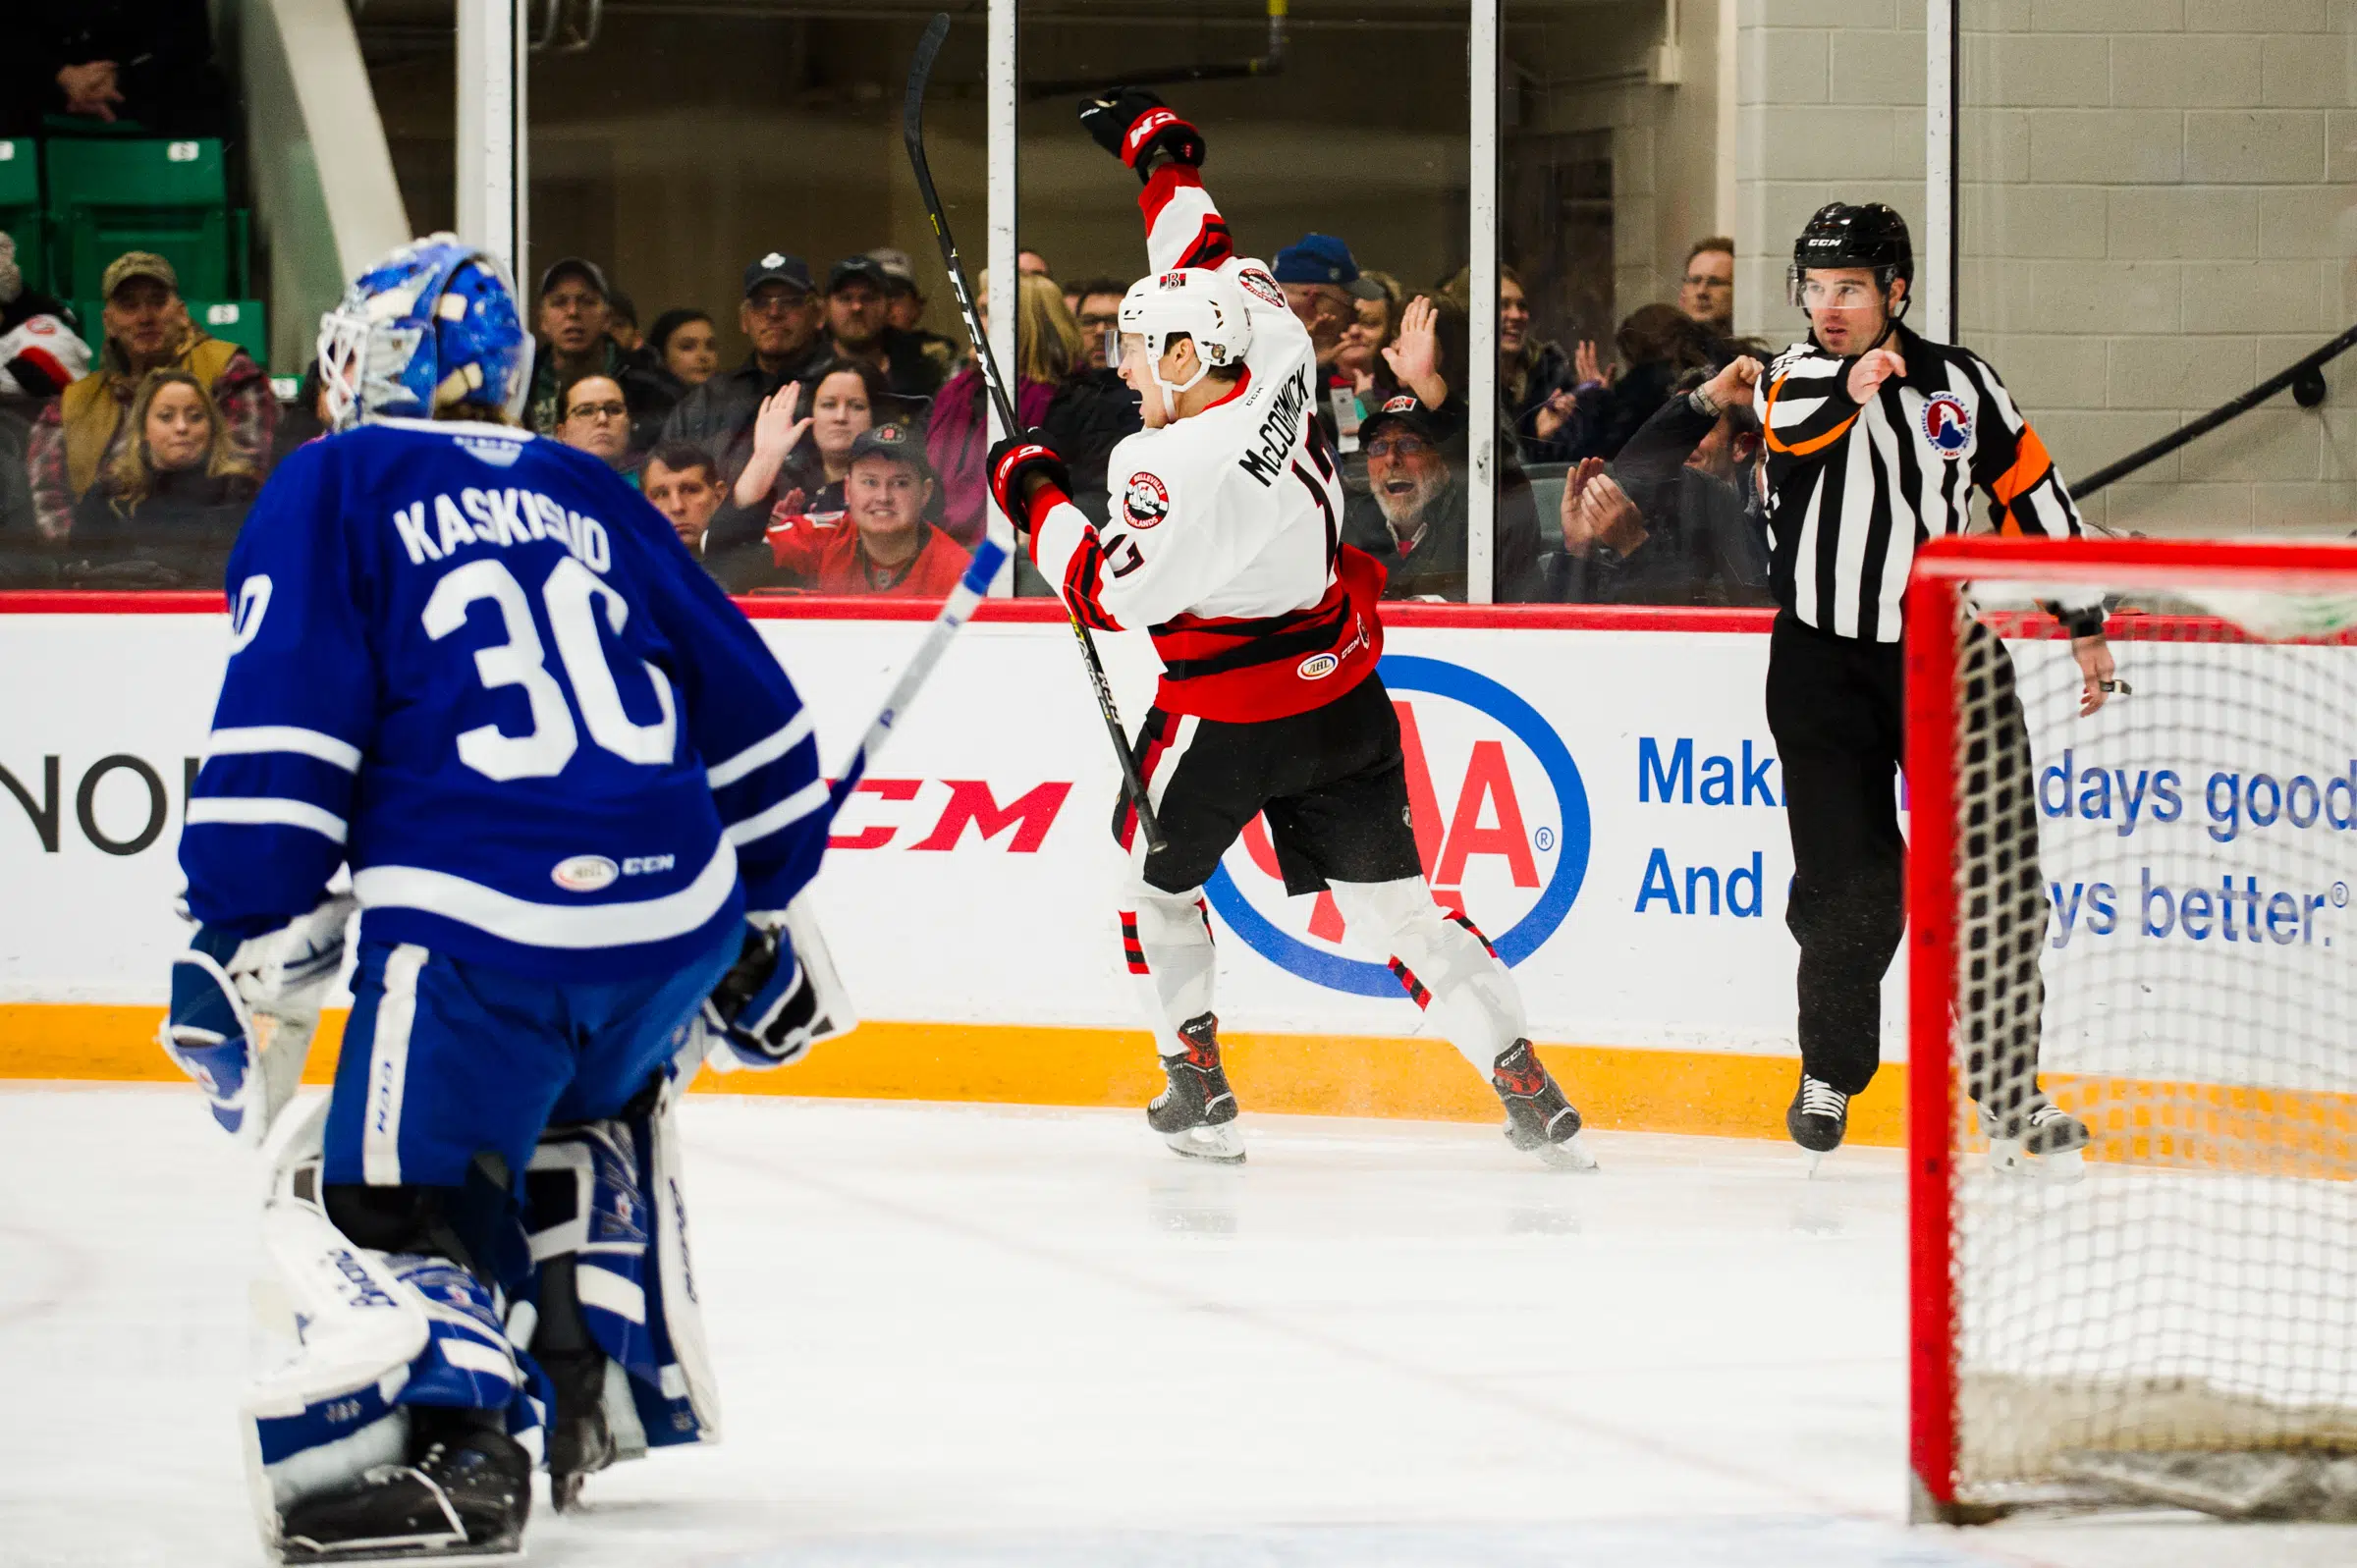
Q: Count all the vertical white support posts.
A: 4